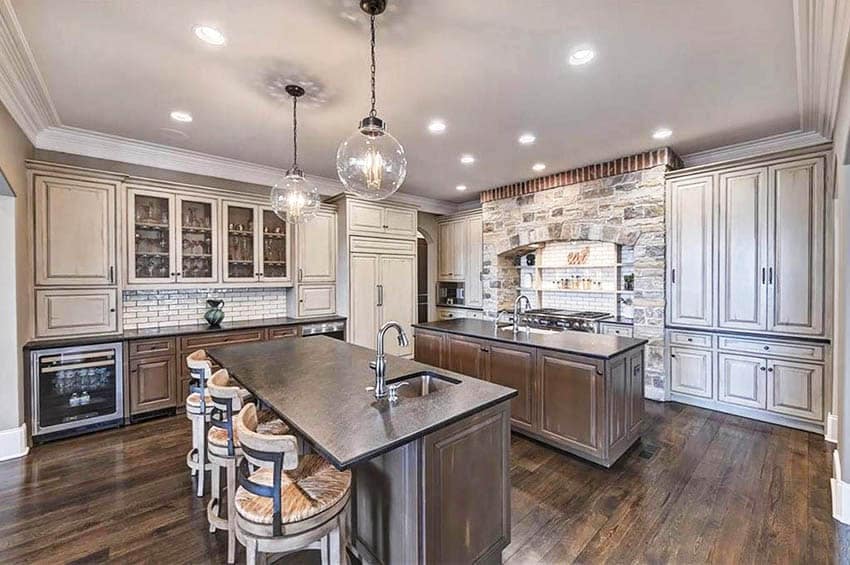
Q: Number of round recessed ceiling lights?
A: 9